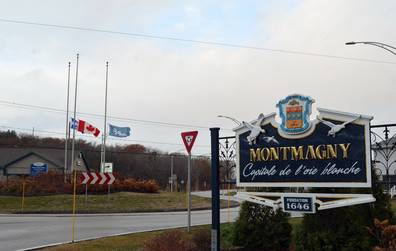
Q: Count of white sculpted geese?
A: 3